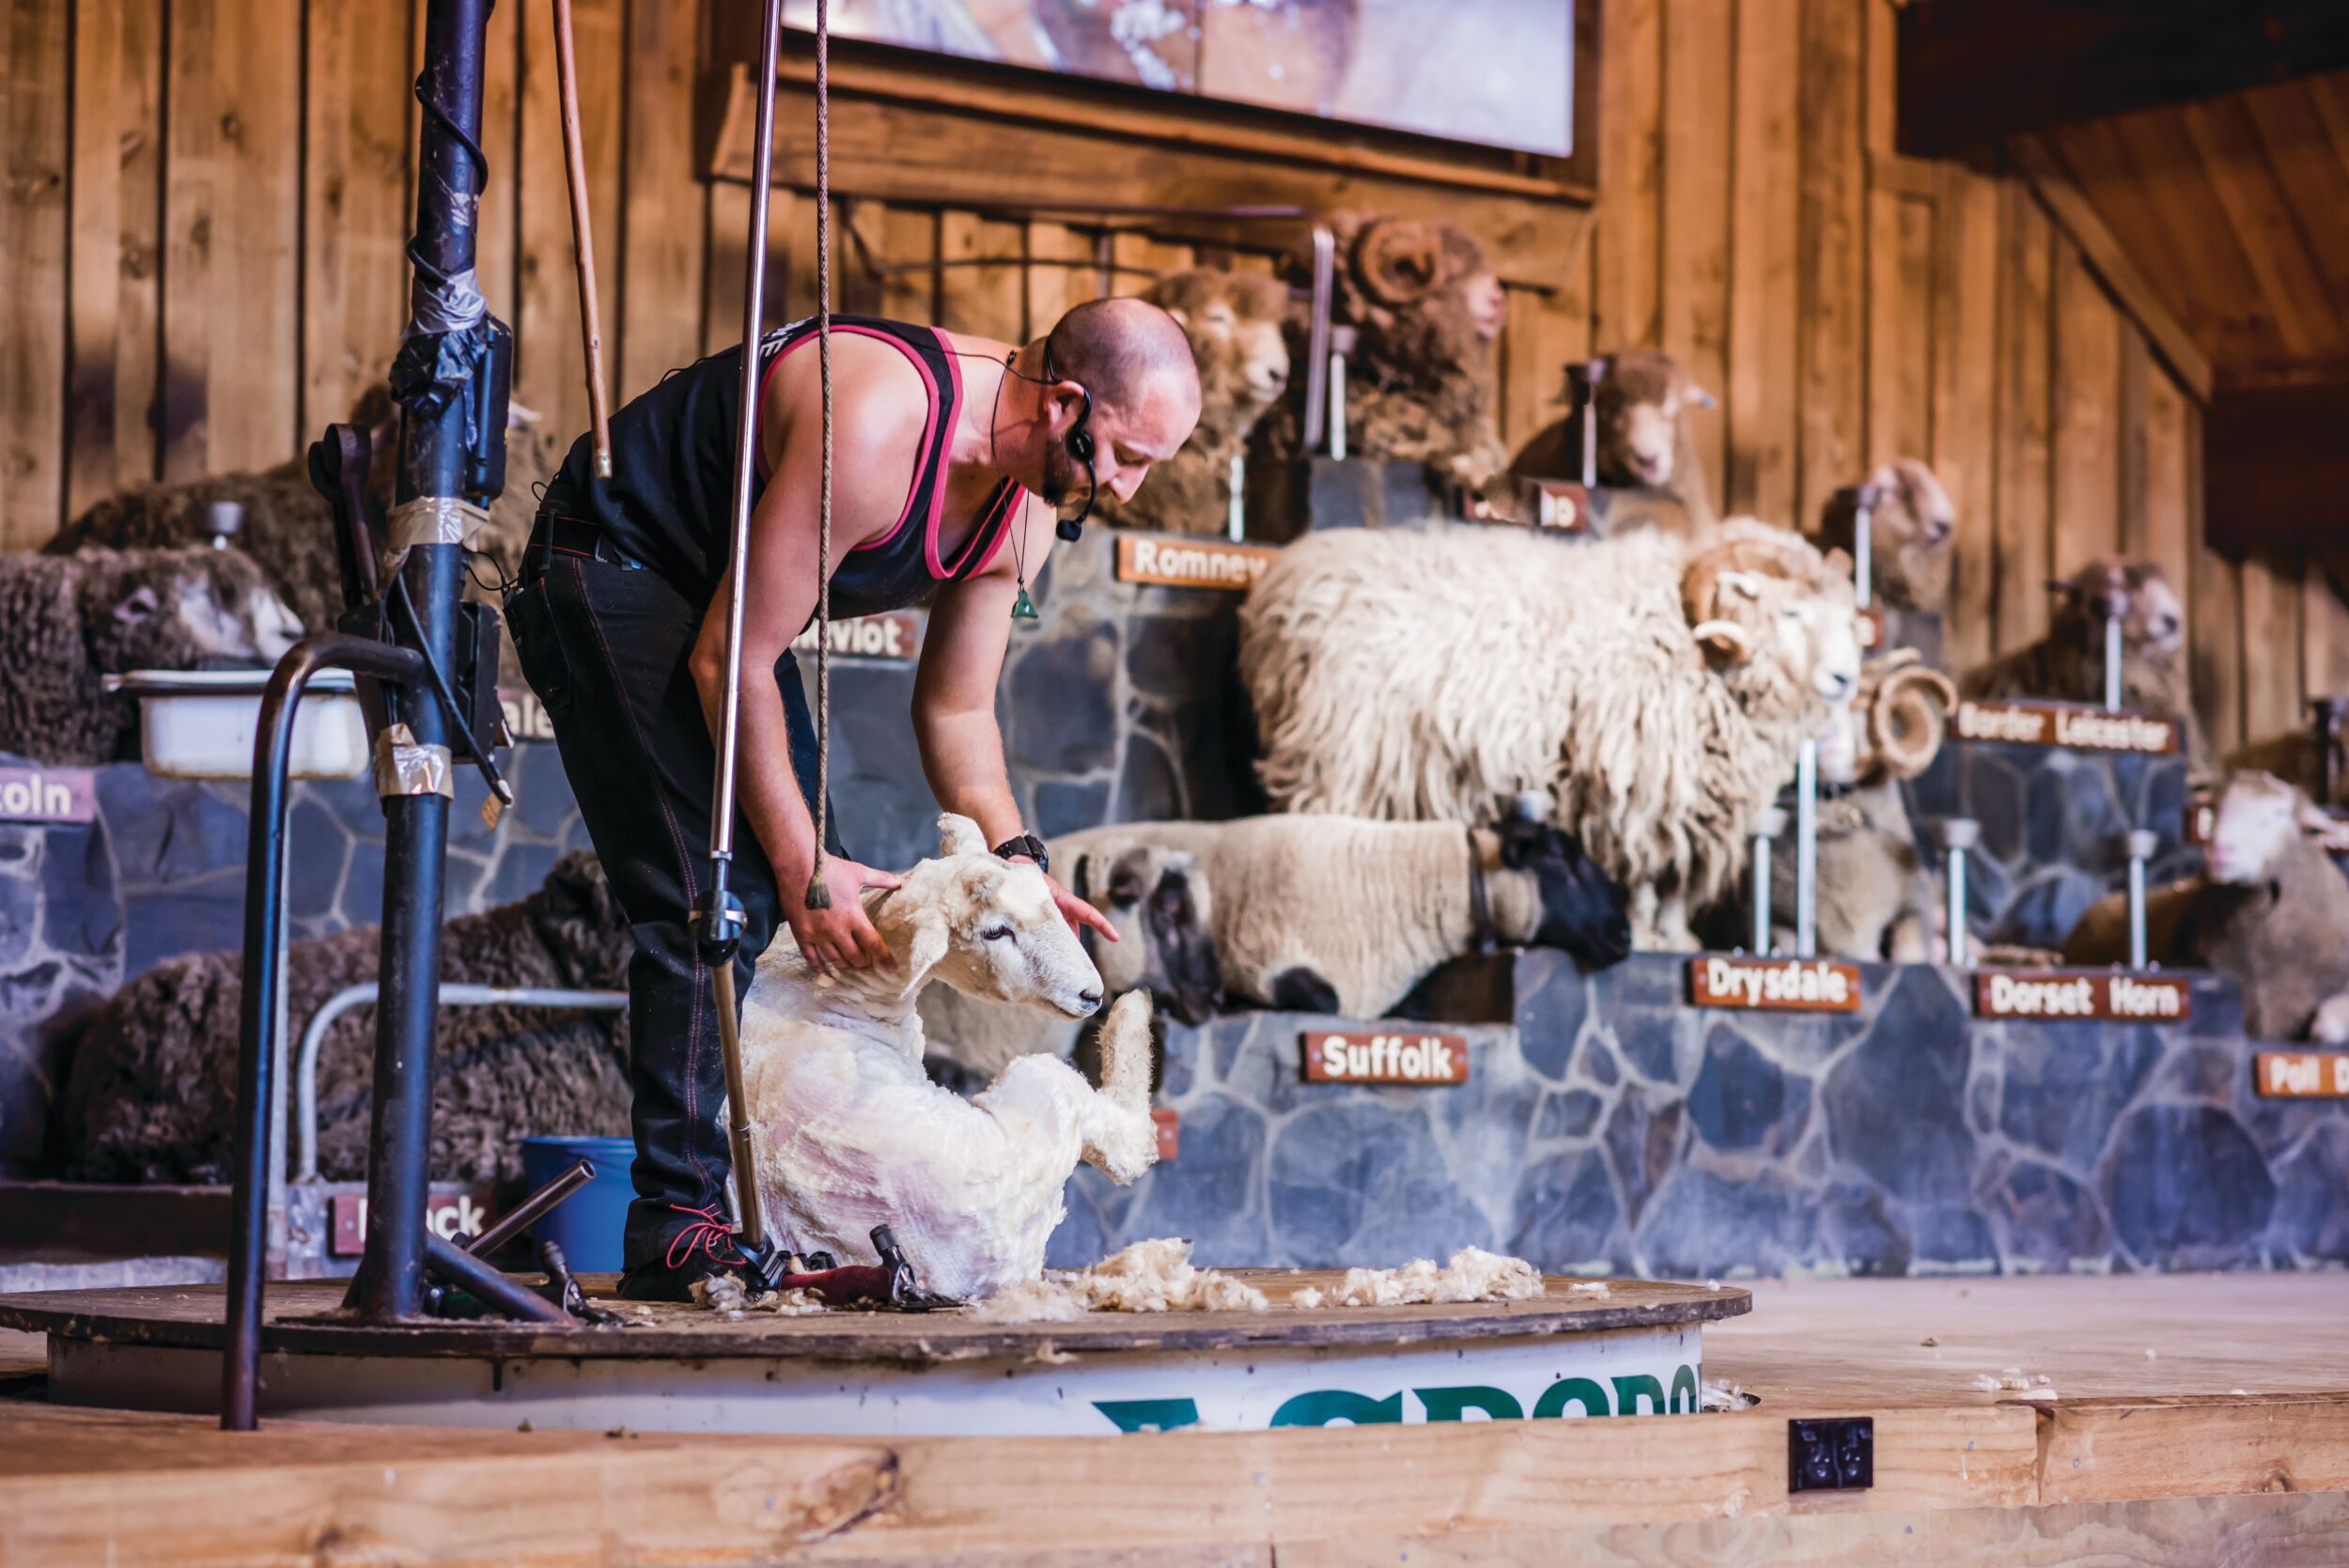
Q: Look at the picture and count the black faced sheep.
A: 2